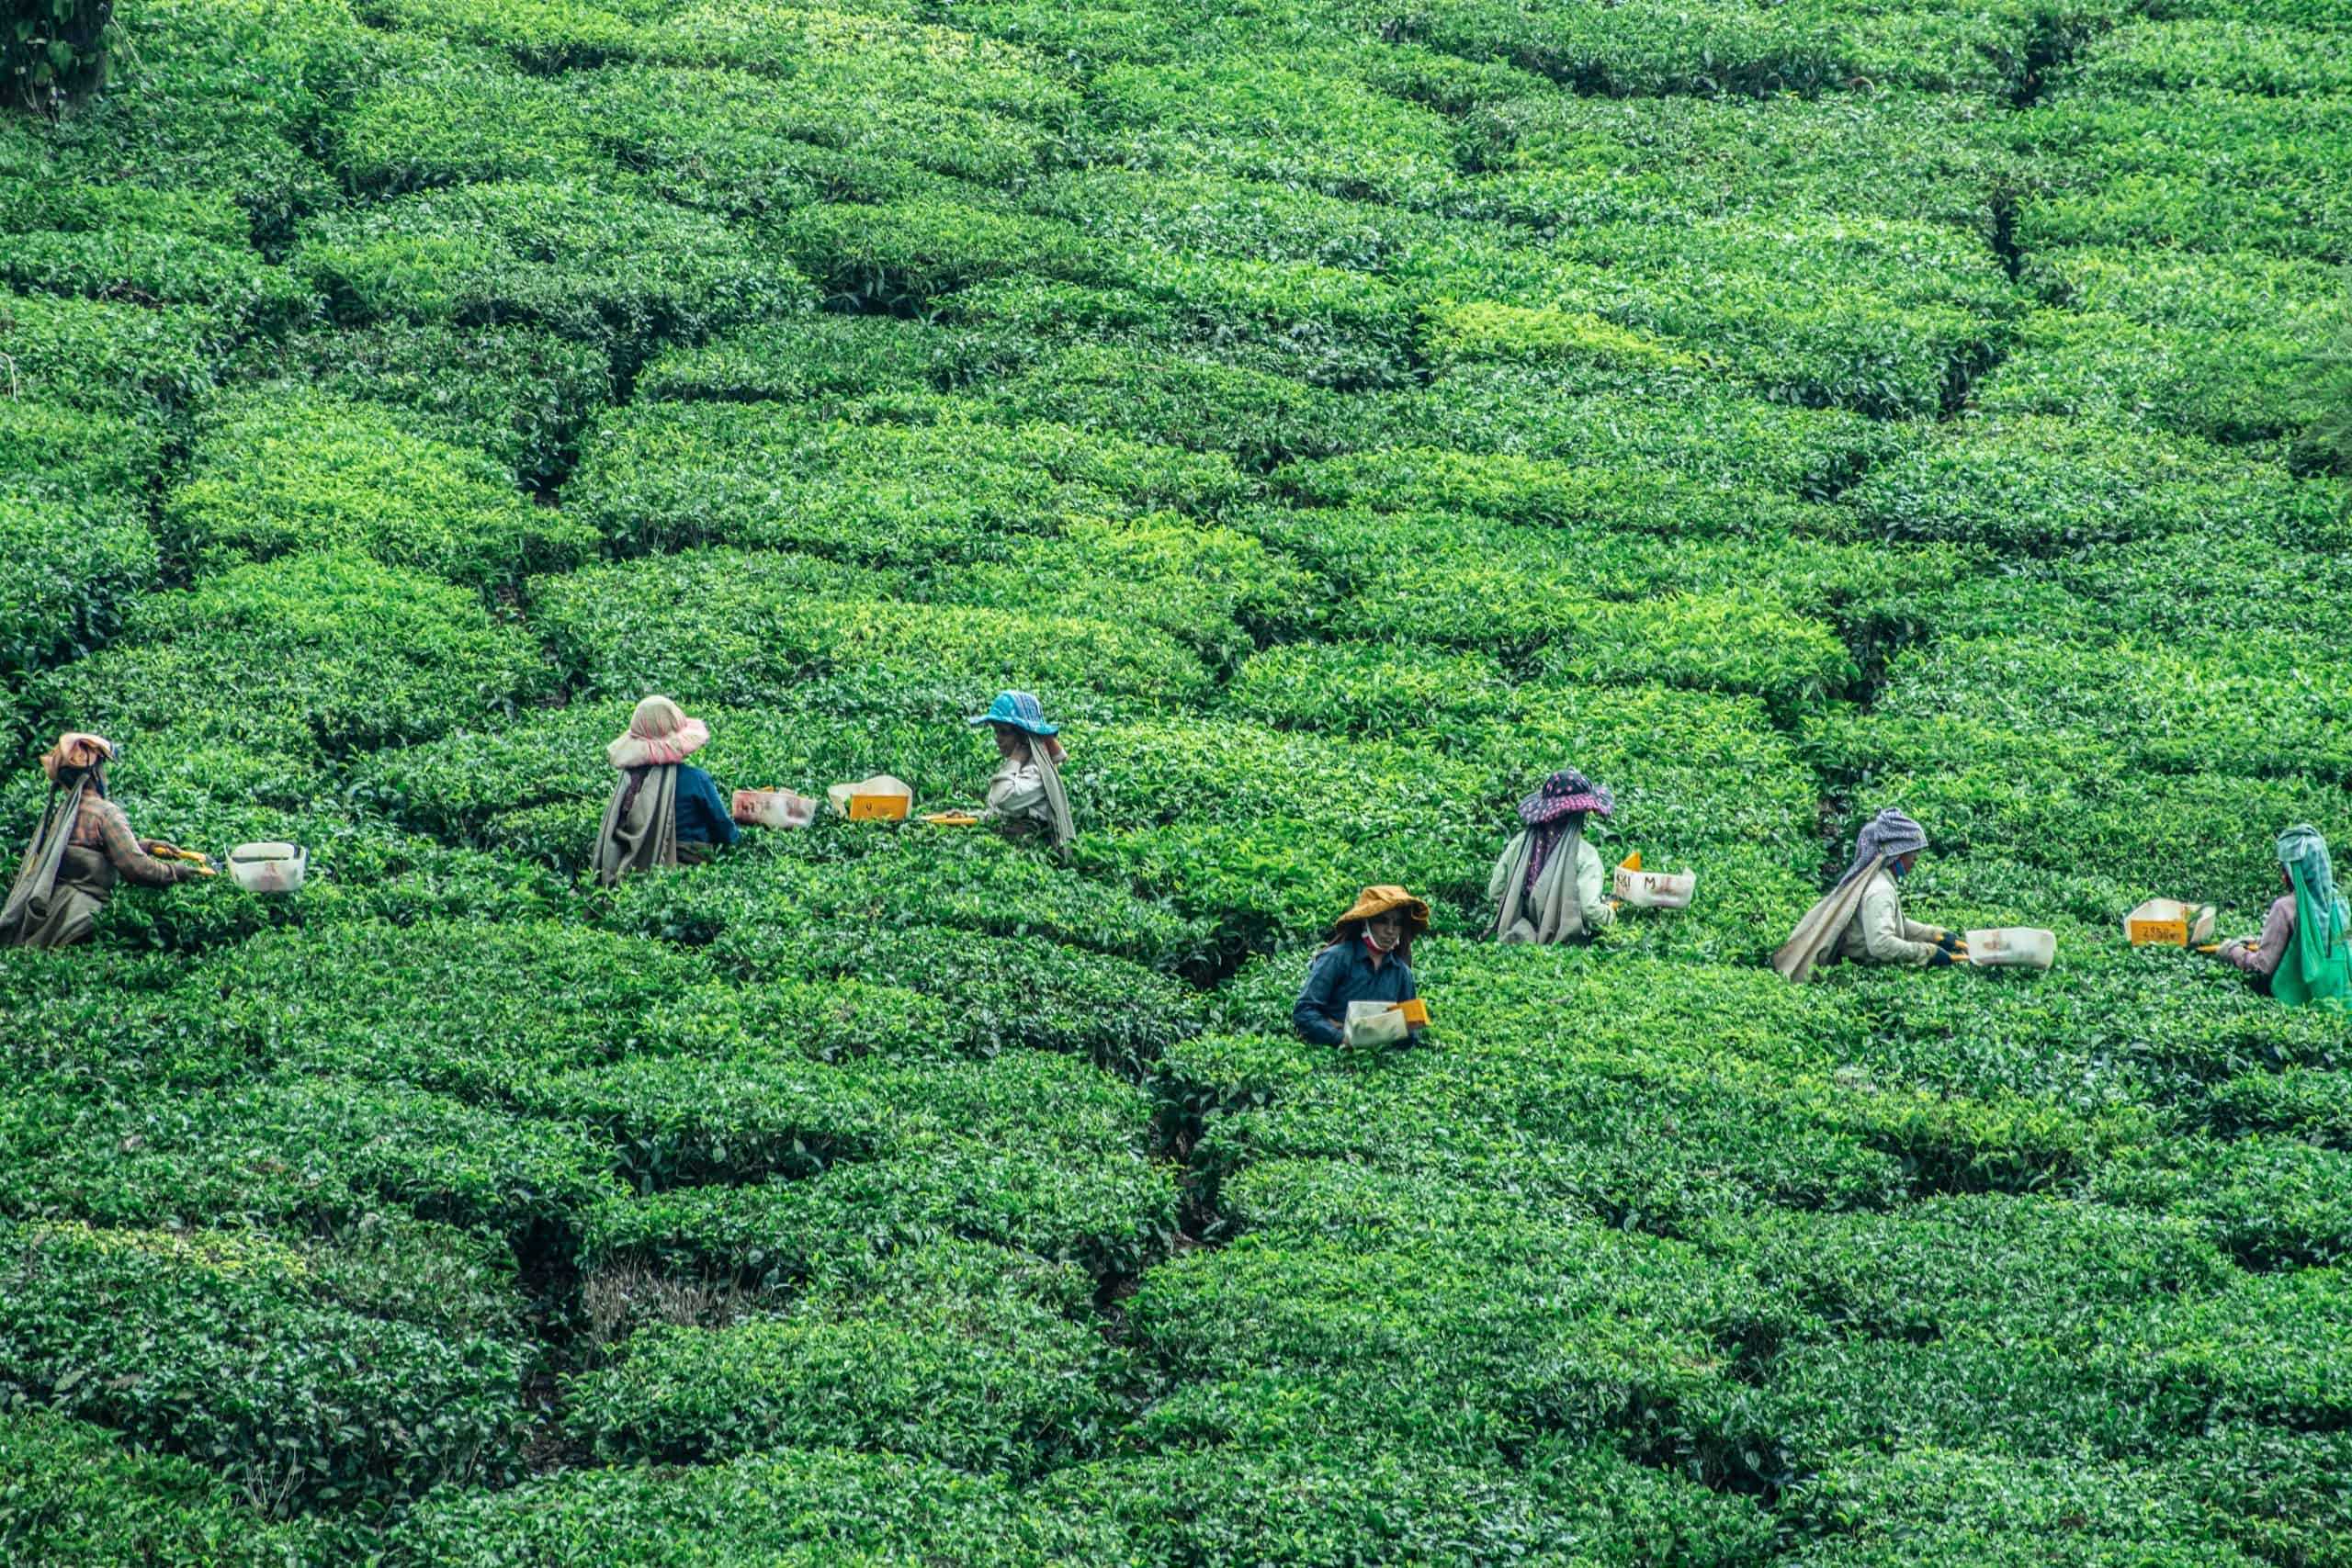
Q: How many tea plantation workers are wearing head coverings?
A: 7